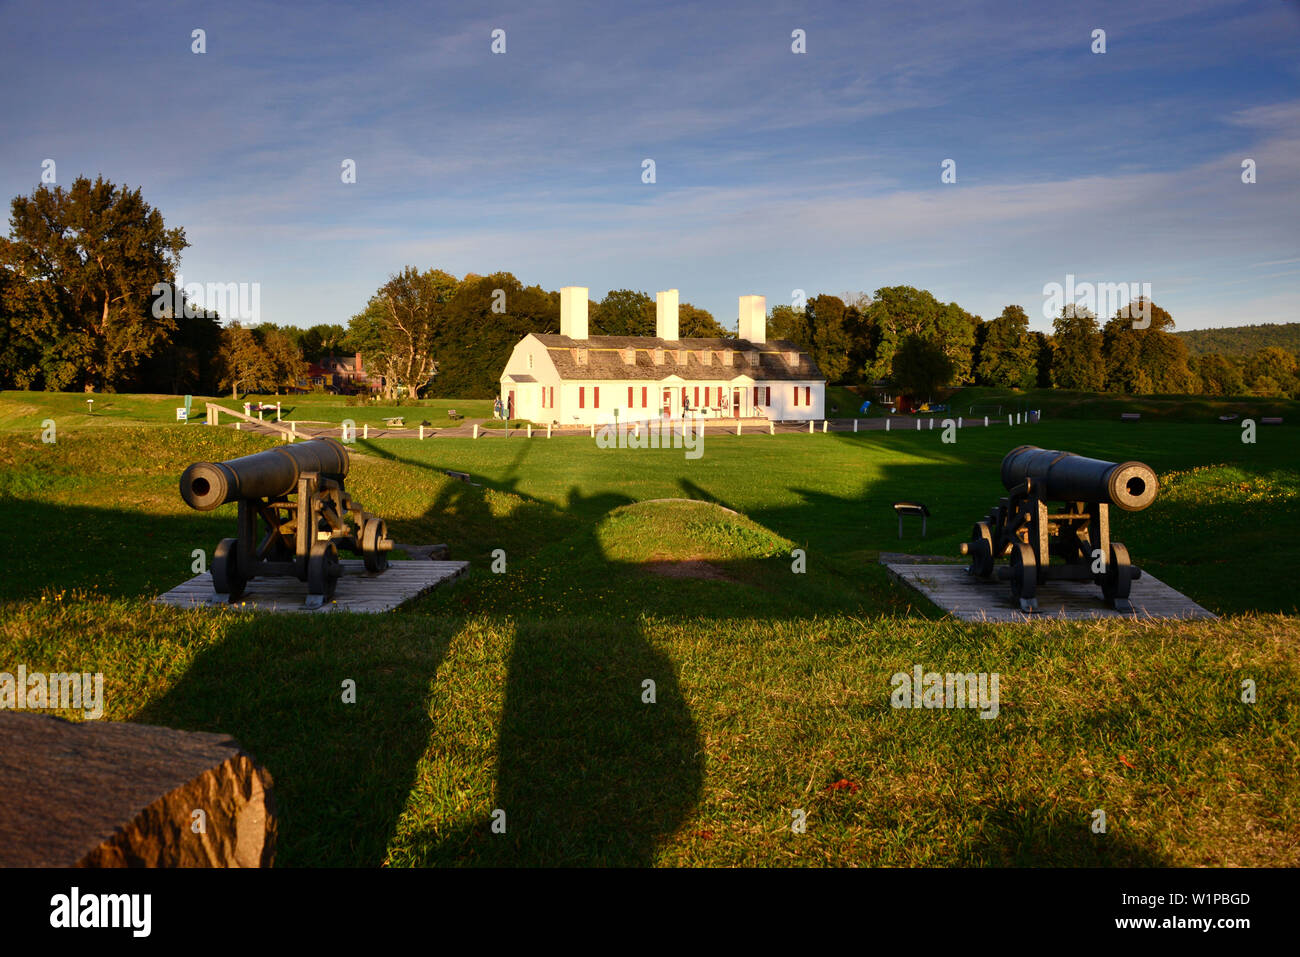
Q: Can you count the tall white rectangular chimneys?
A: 3